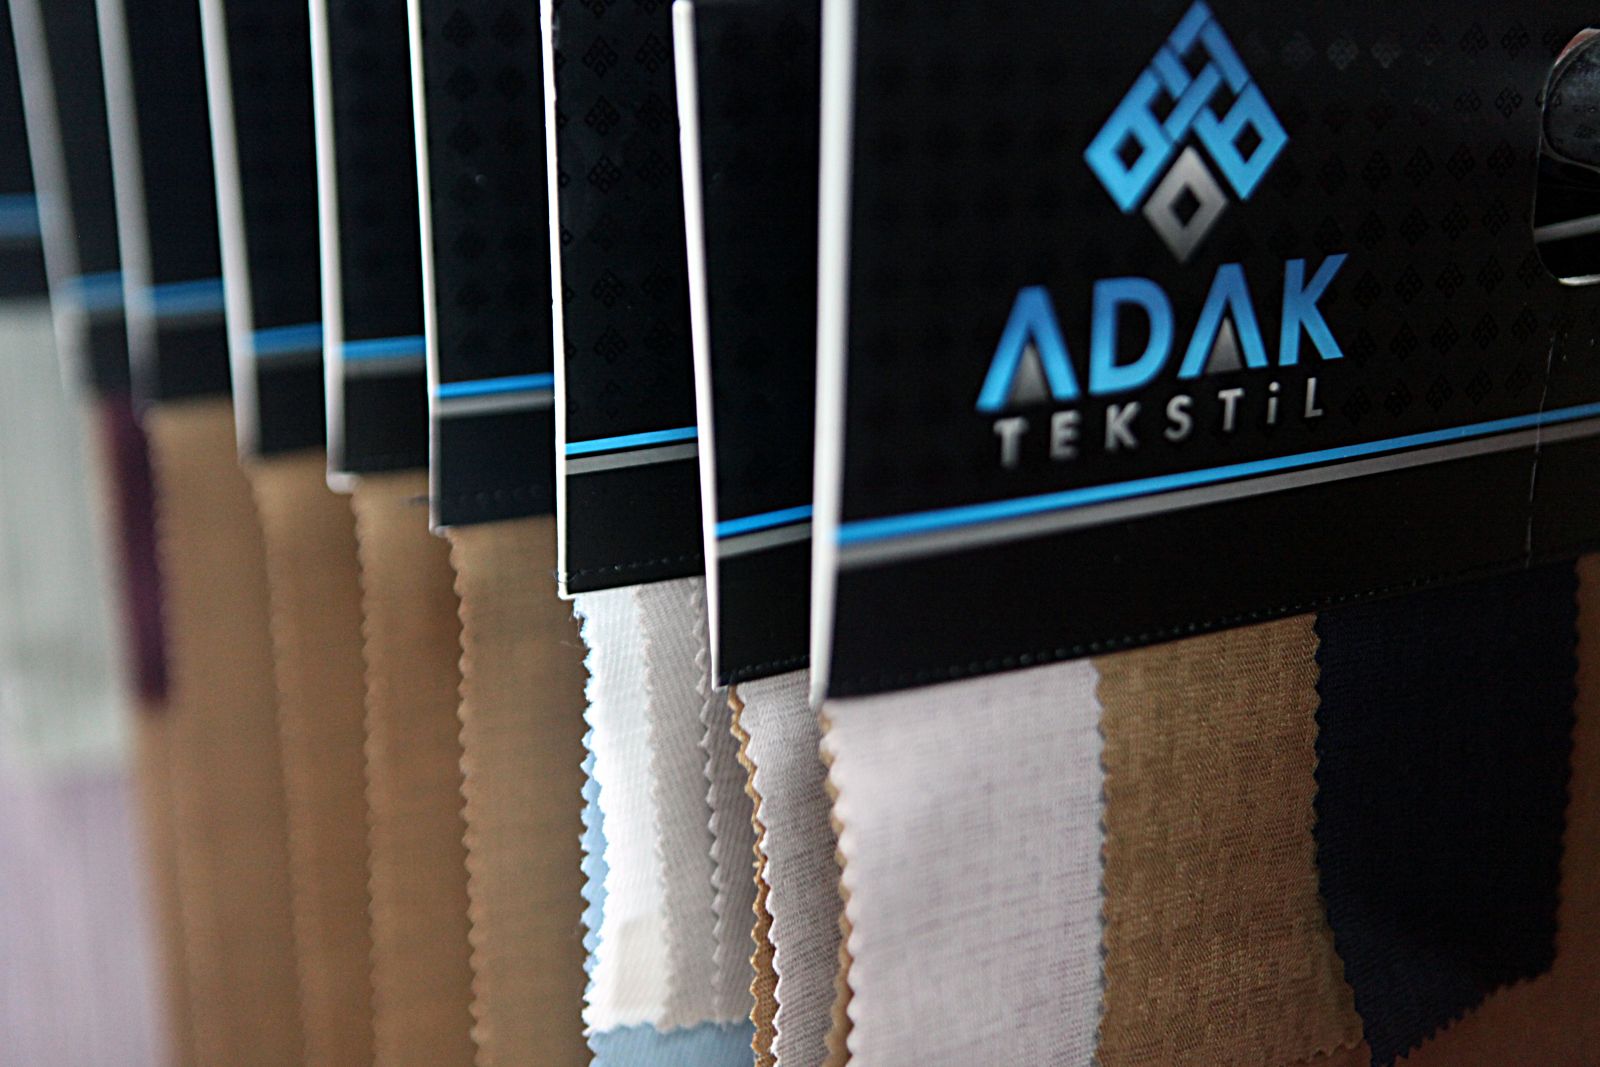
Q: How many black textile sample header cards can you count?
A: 9